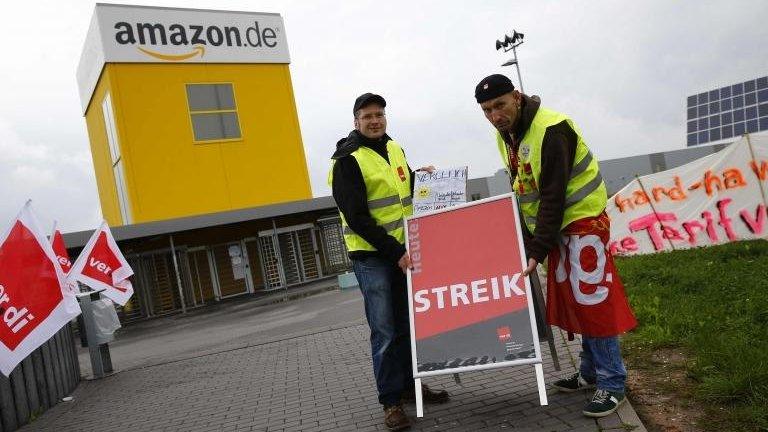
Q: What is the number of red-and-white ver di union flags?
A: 3